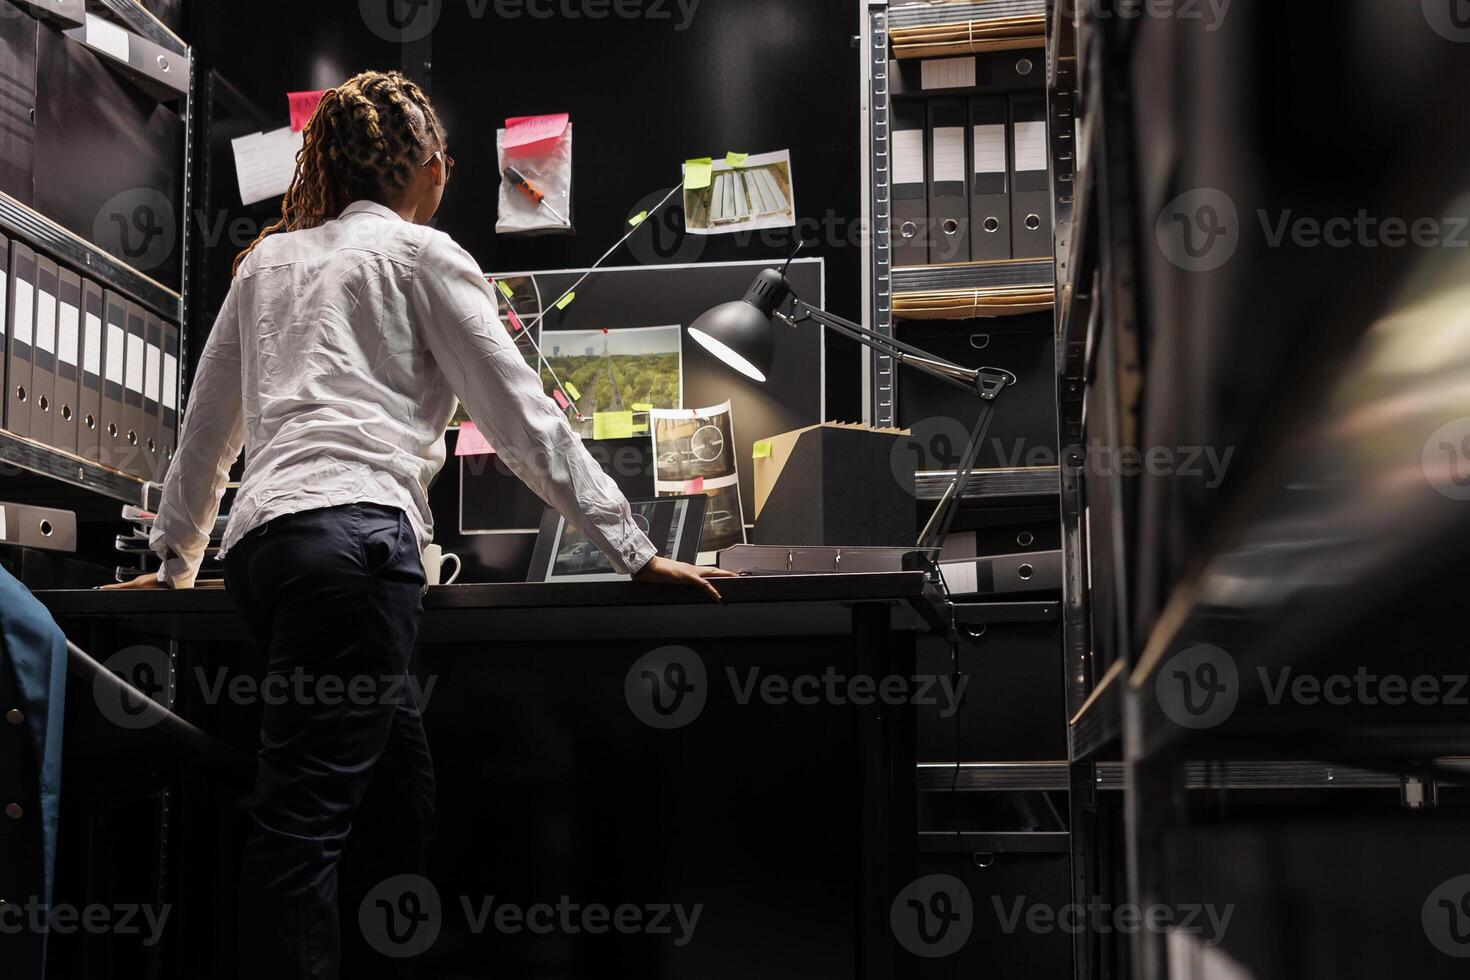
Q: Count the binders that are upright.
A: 13